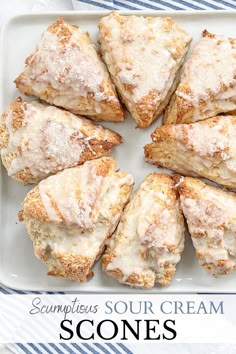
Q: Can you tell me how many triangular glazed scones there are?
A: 8